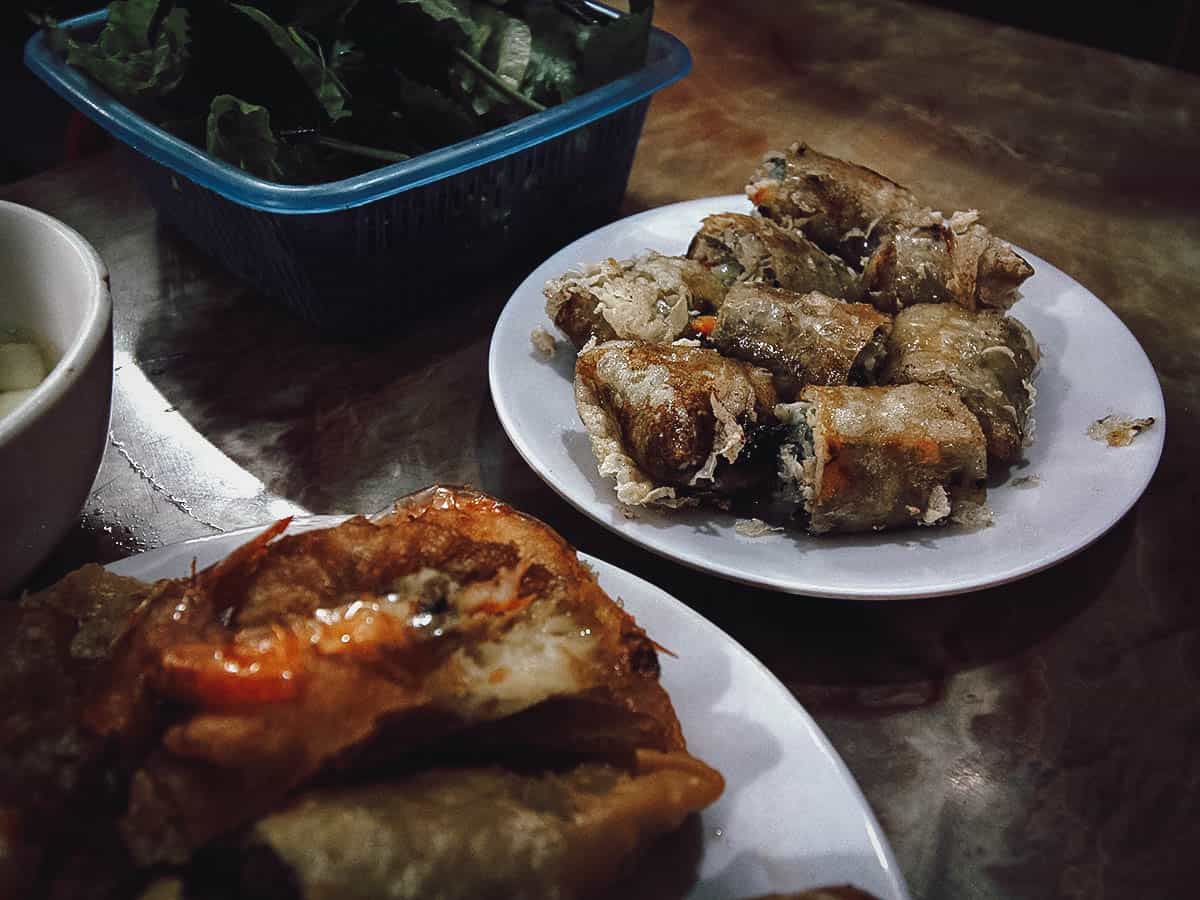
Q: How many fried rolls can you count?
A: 8